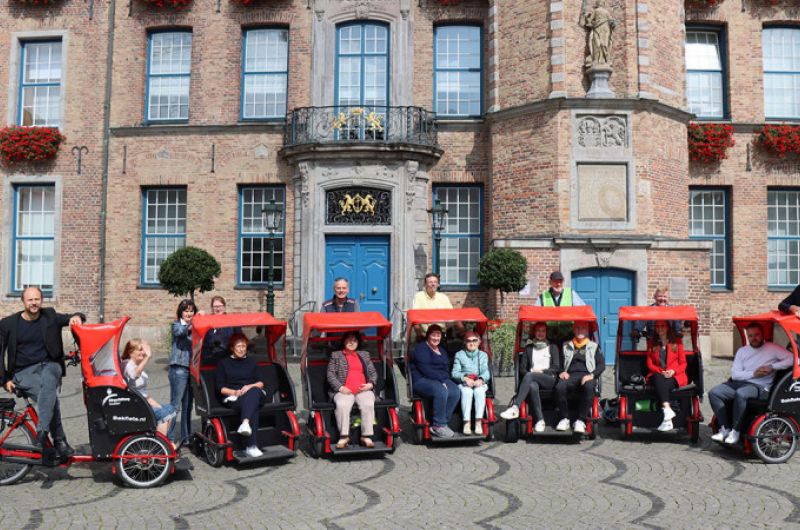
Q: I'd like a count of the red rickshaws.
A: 7